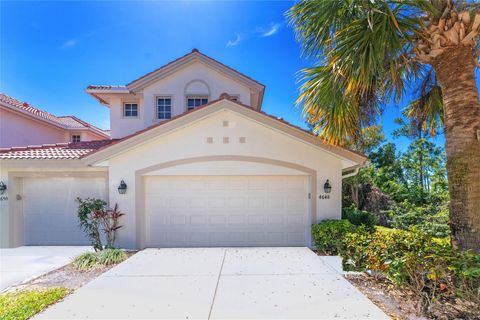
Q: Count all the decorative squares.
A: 4